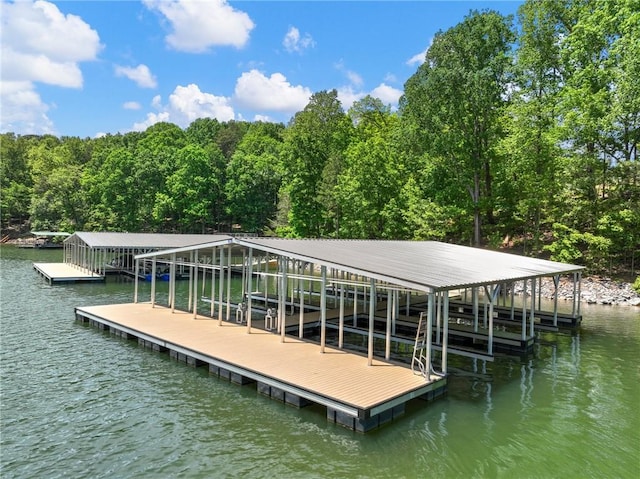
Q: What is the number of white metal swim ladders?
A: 1